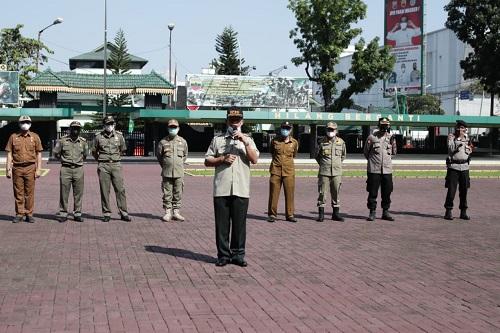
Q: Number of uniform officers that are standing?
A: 9